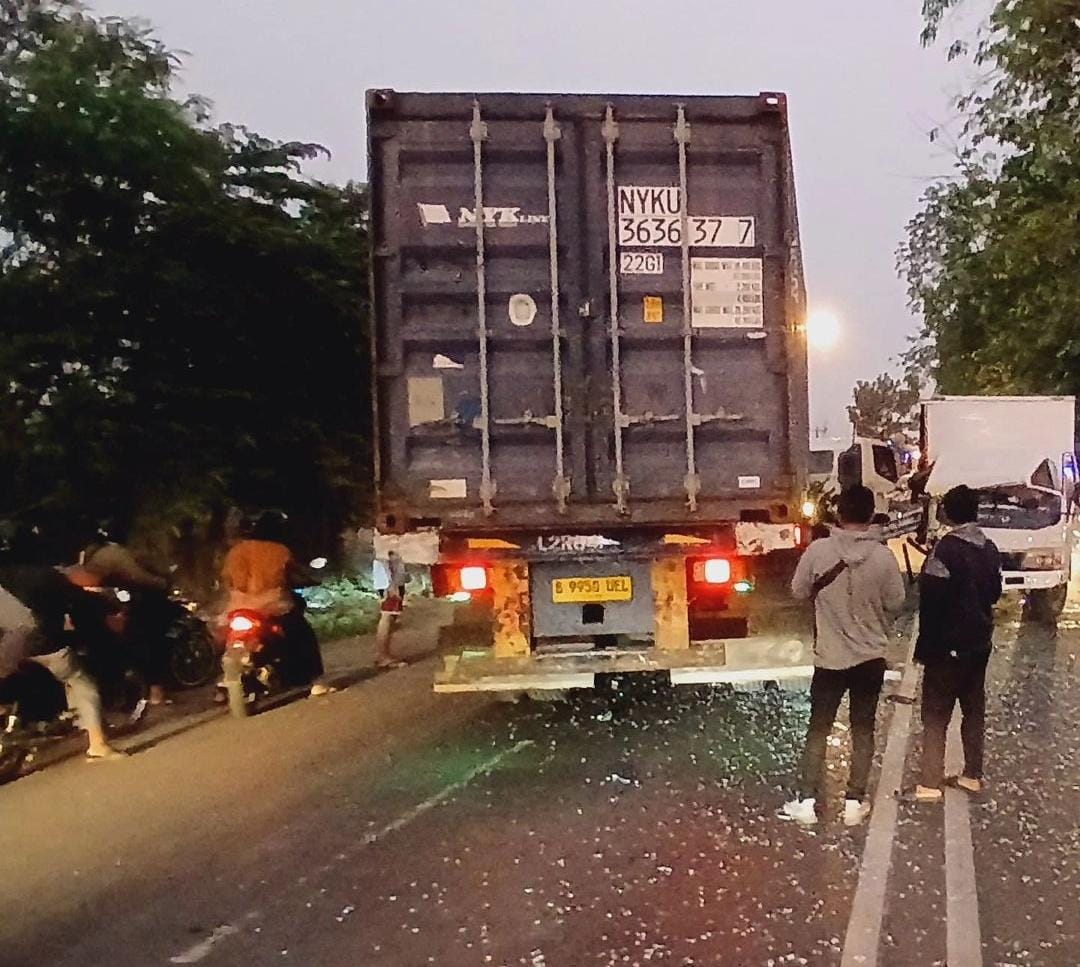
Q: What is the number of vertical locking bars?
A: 4